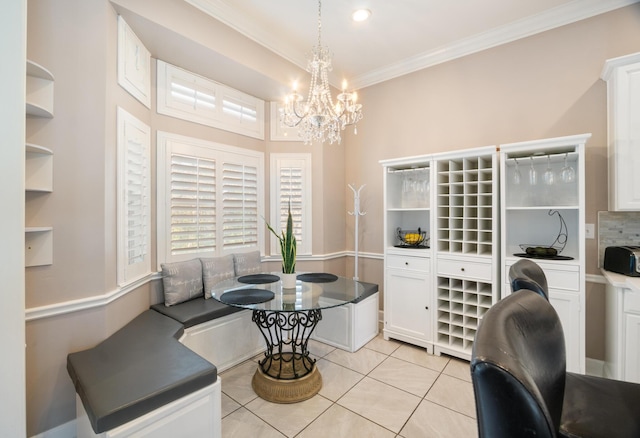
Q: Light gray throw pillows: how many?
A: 3